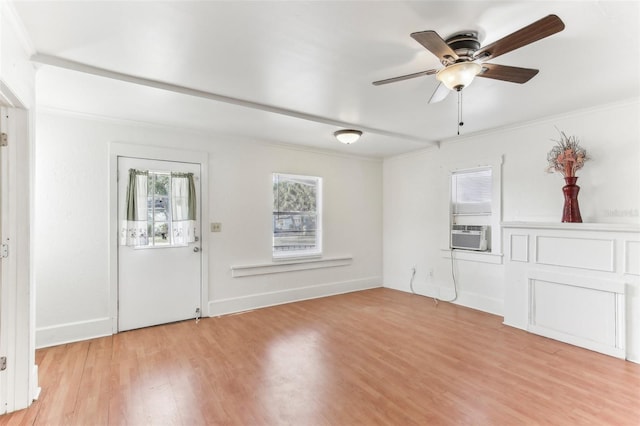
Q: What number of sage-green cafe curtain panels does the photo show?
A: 2